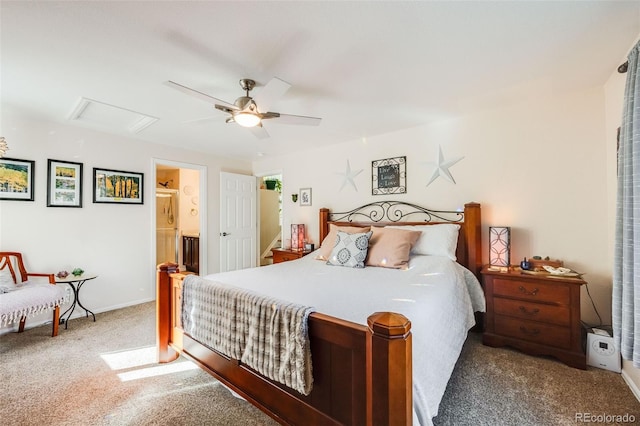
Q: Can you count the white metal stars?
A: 2